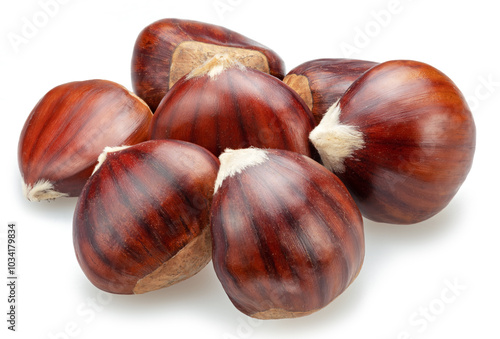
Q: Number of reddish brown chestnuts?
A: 7